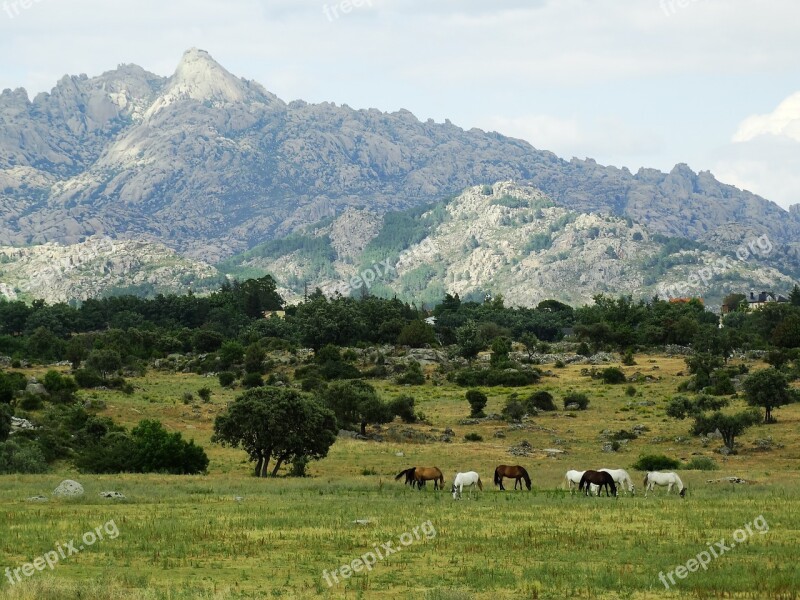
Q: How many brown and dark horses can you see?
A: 4